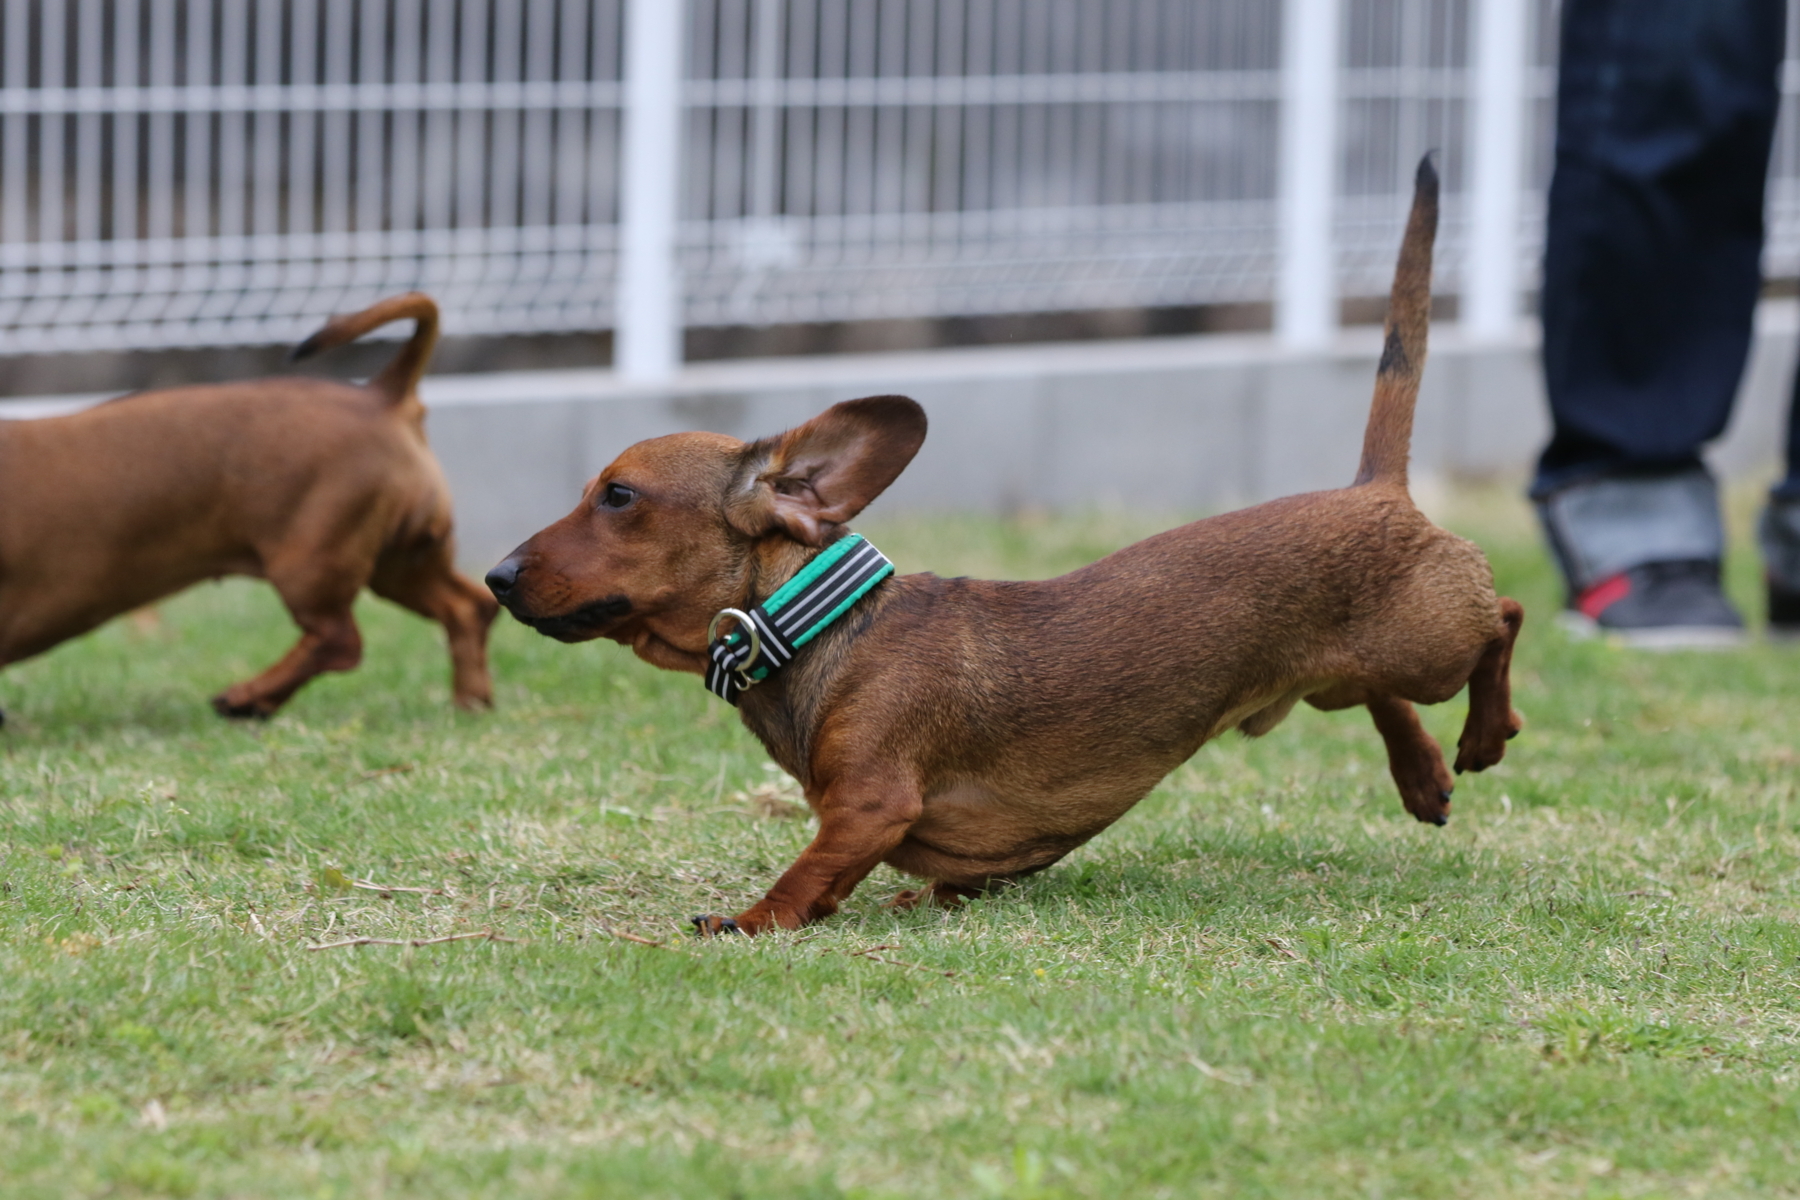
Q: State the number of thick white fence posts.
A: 3